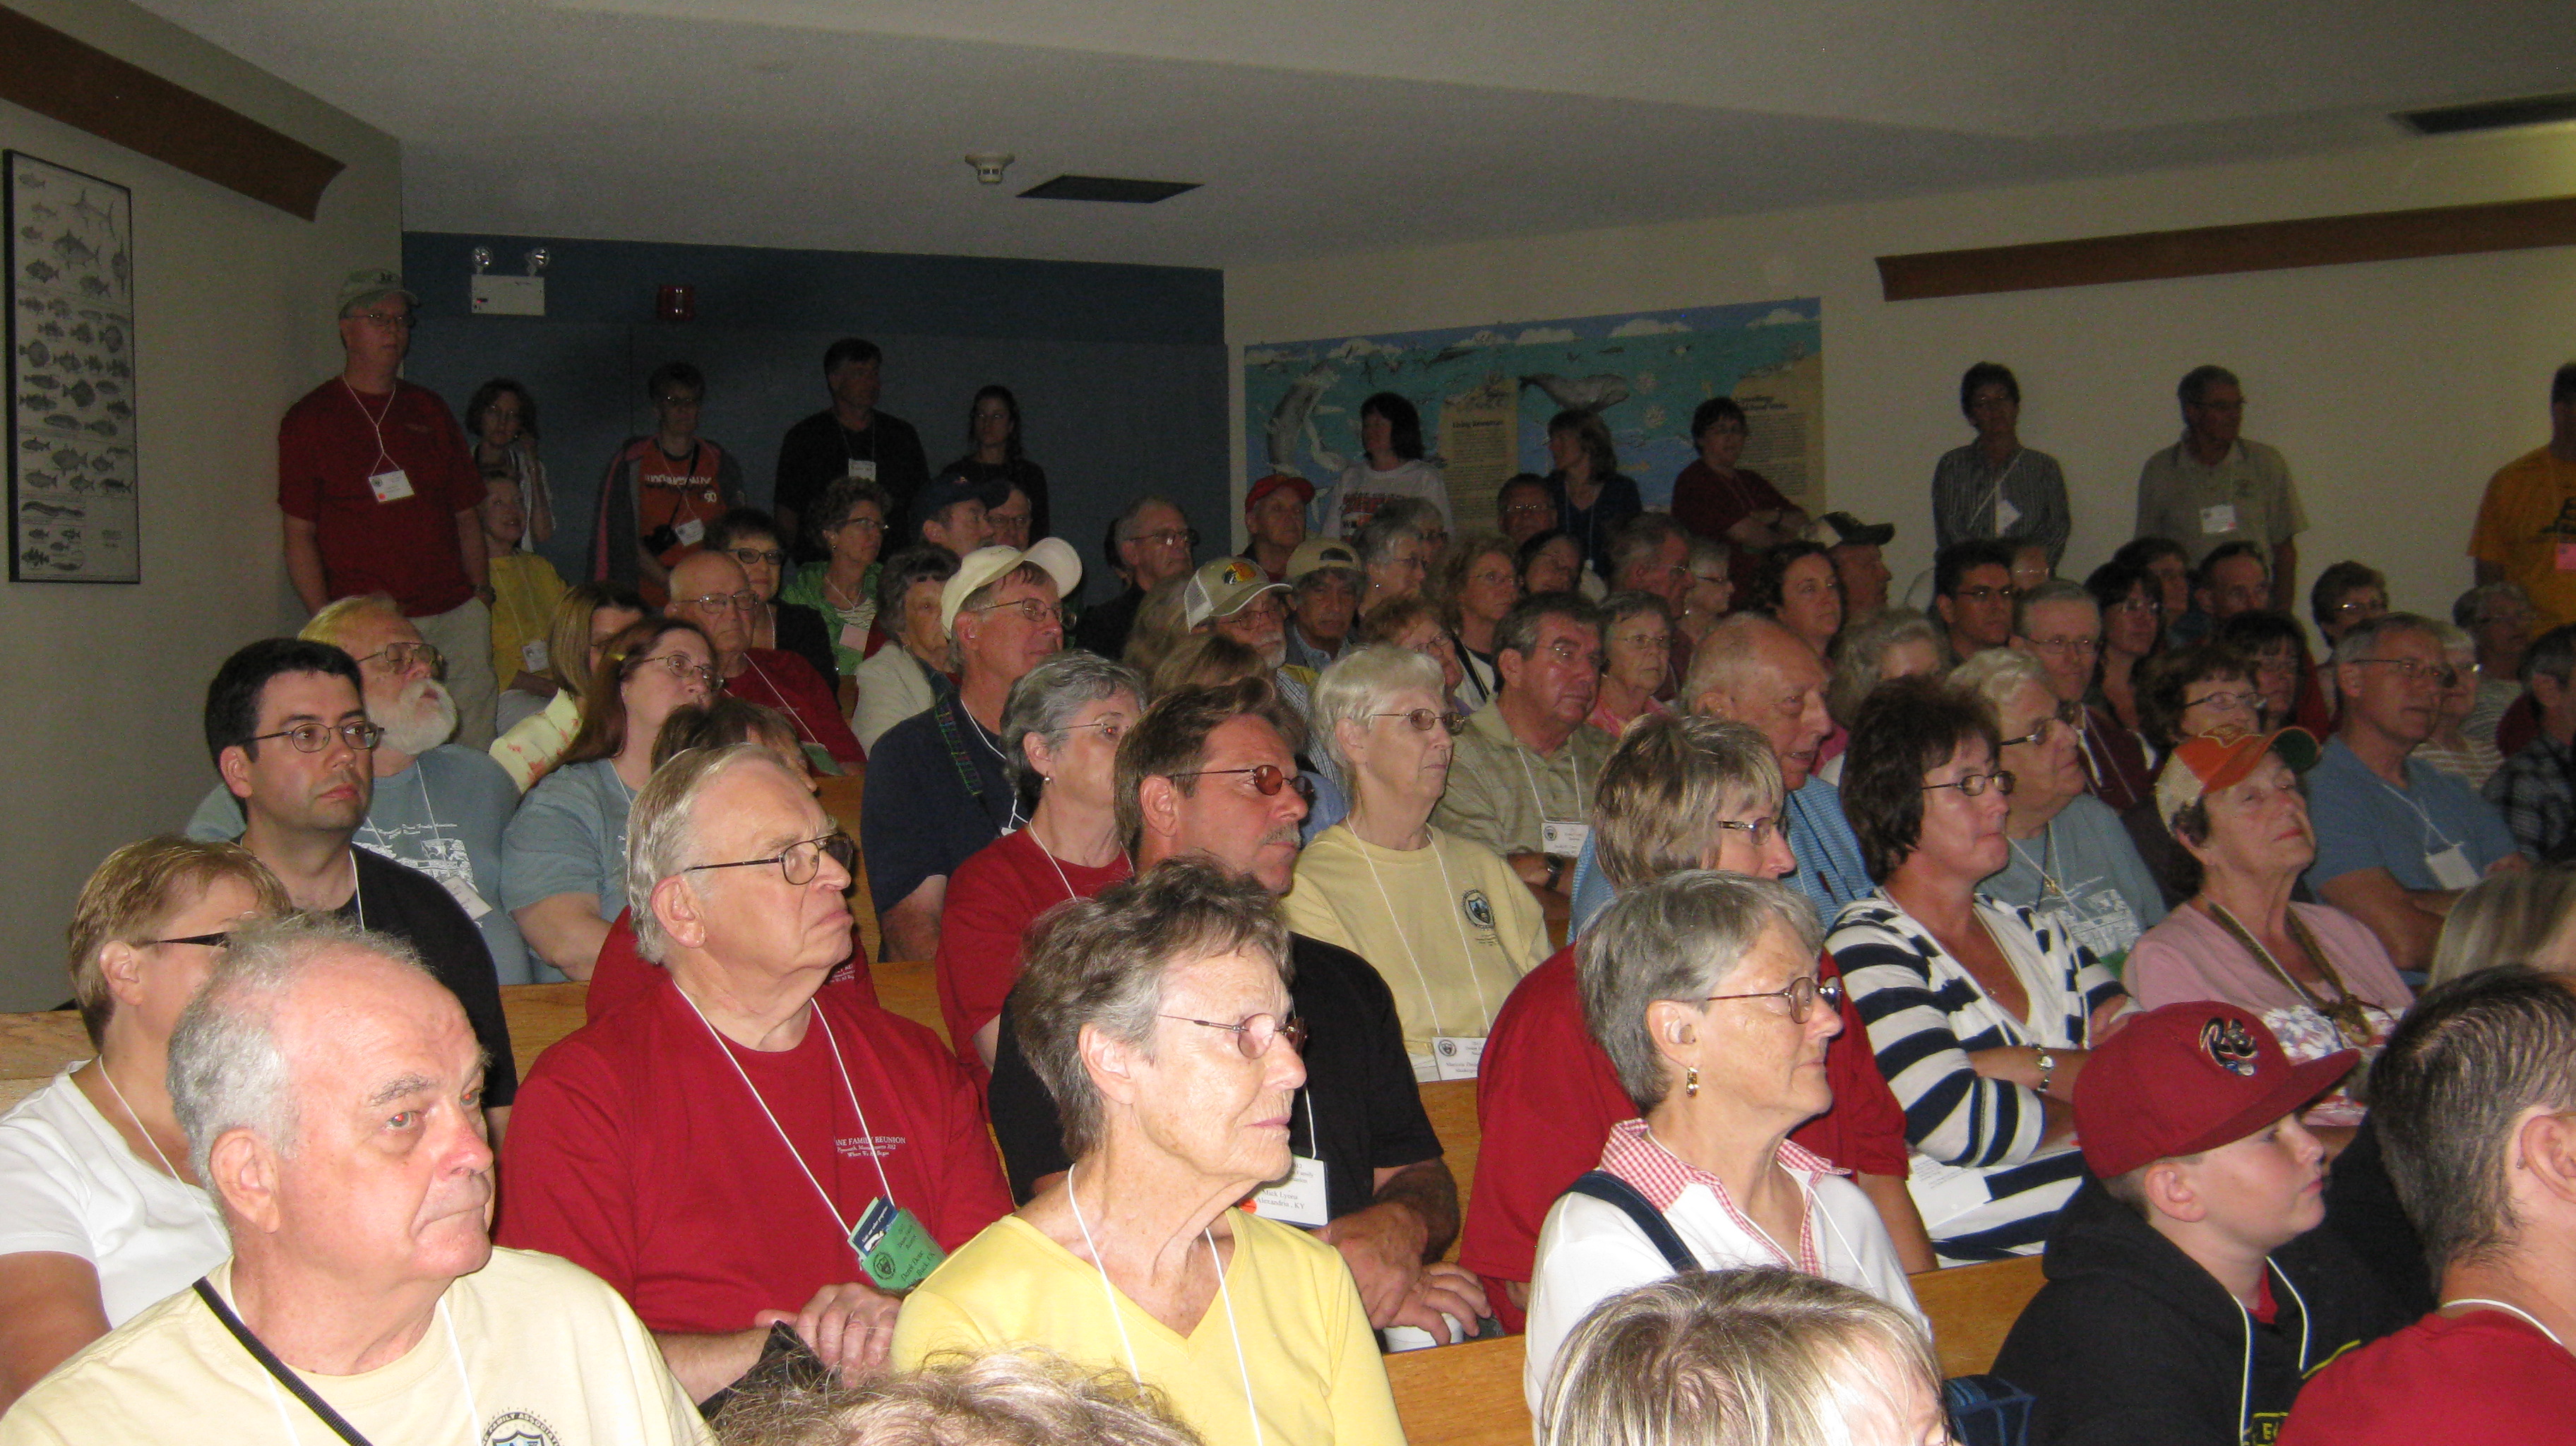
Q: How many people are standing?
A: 11